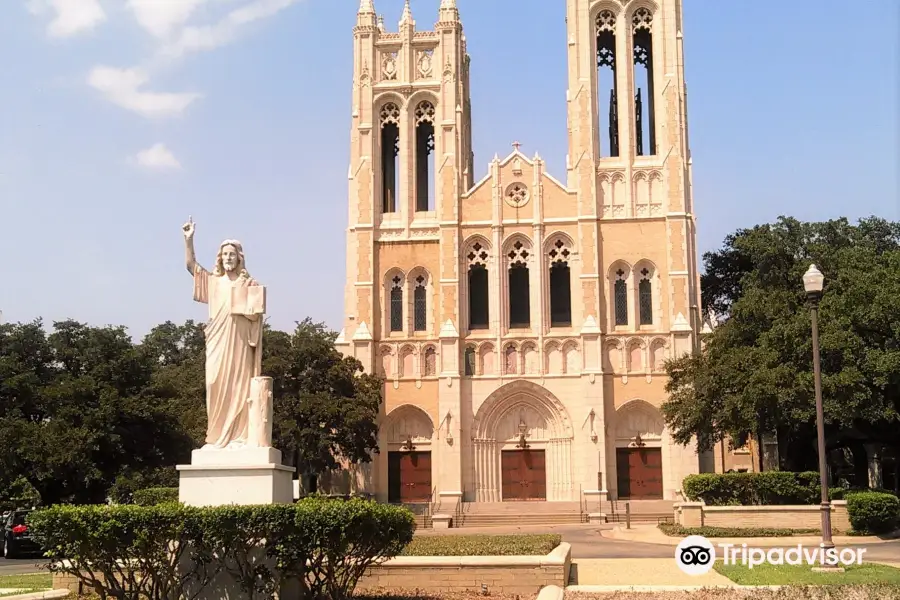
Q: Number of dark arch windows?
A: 11